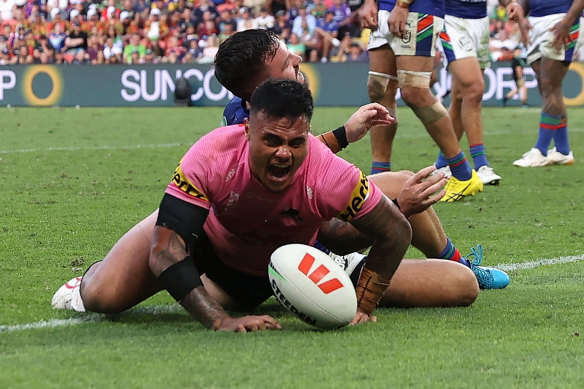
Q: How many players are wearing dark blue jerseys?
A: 4